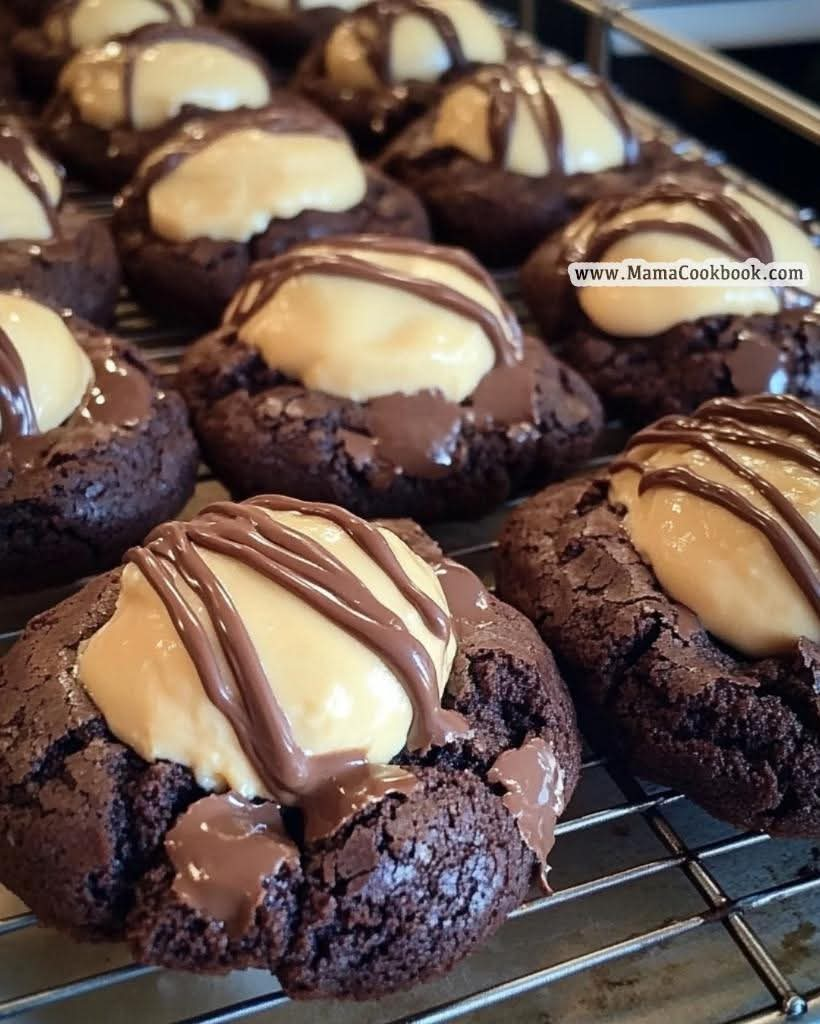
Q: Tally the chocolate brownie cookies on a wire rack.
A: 12